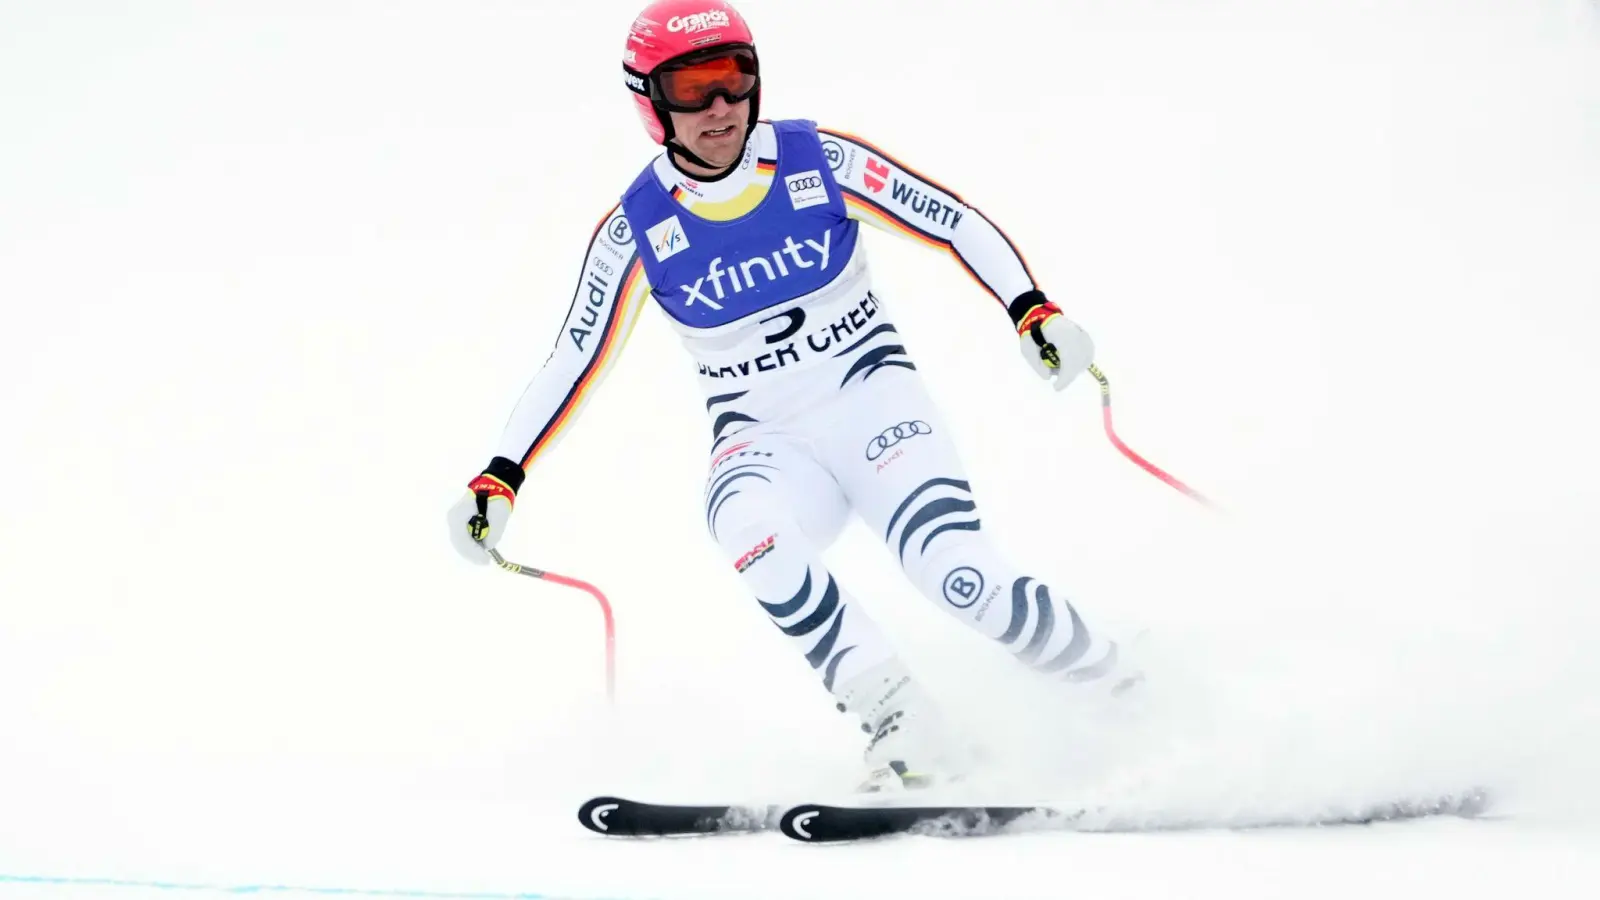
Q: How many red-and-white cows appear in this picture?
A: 0